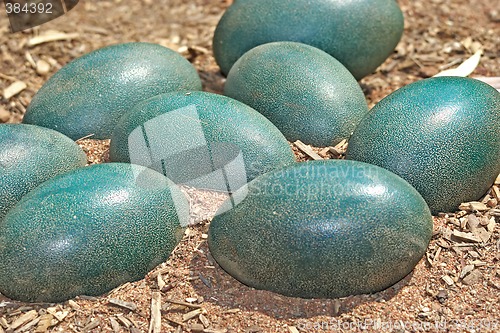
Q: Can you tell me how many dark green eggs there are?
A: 8